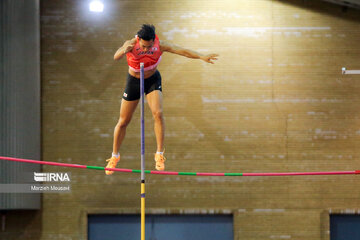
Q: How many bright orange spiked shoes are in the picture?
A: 2